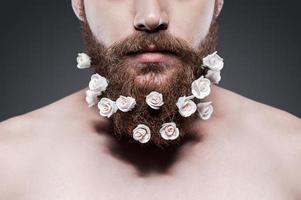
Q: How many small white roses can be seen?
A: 13